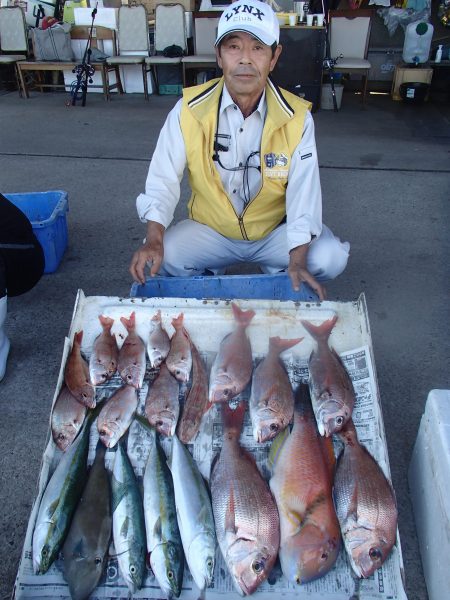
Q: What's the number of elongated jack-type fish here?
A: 4